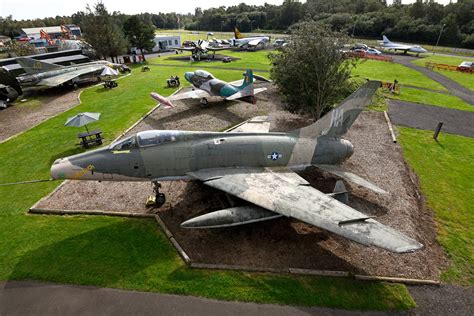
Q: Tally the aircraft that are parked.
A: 6